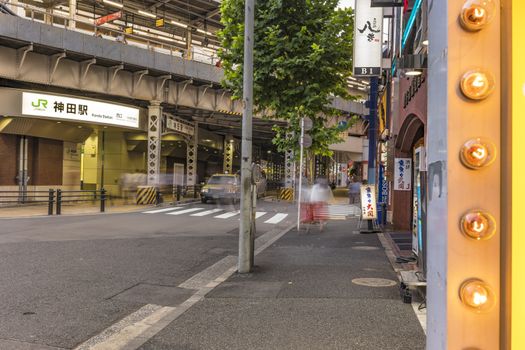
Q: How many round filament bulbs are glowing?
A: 5